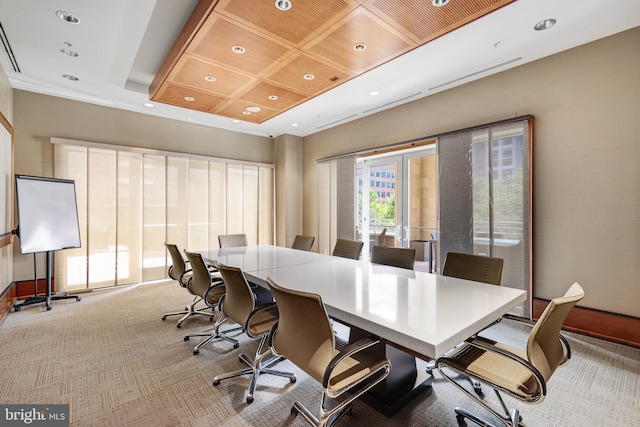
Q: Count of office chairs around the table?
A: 10